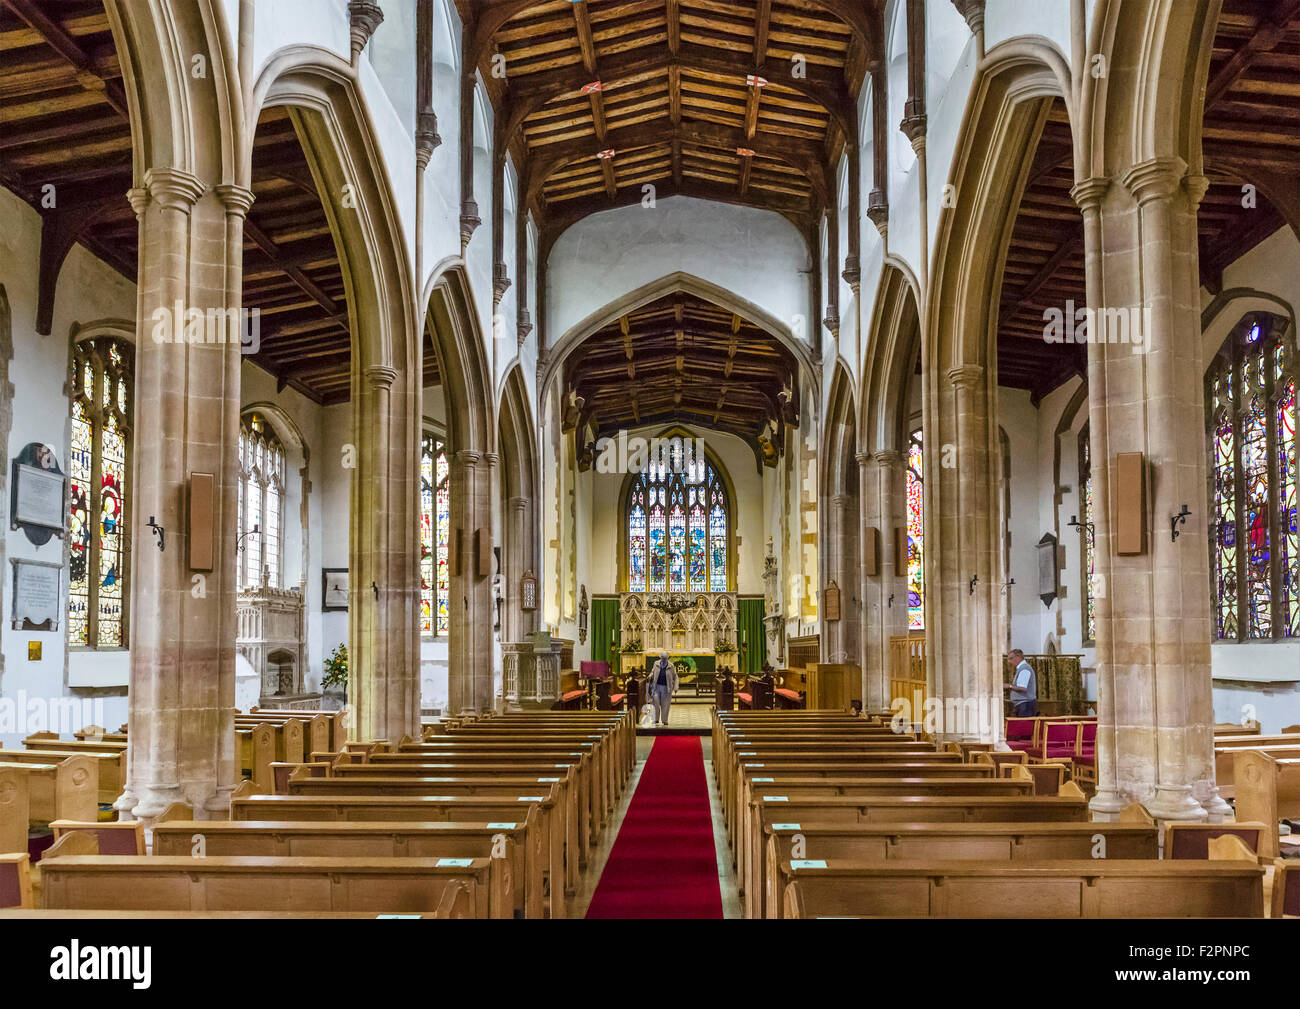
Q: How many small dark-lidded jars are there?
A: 0